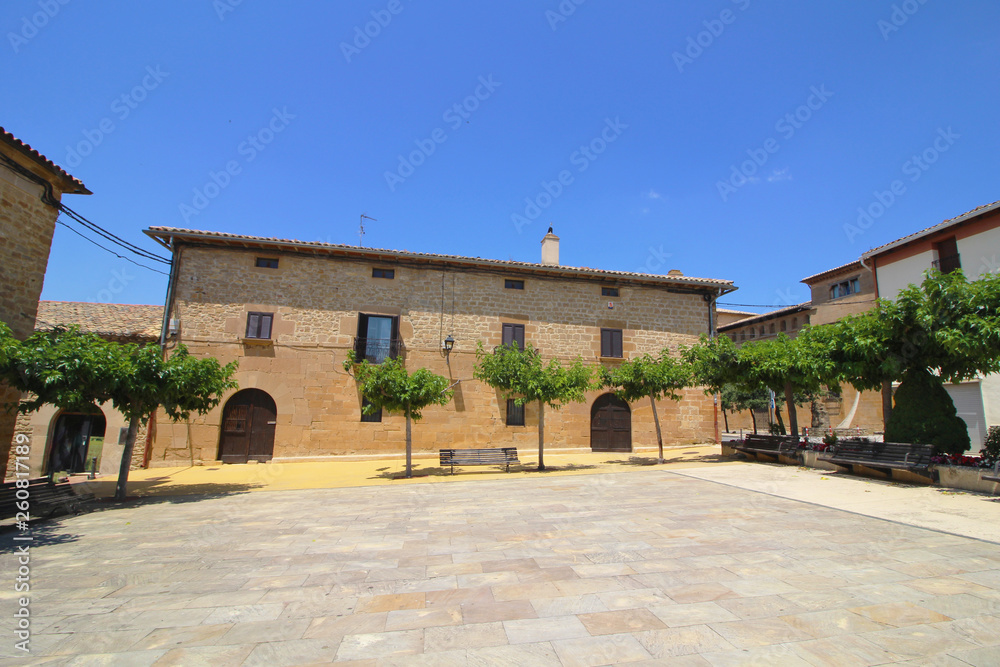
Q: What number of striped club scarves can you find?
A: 0